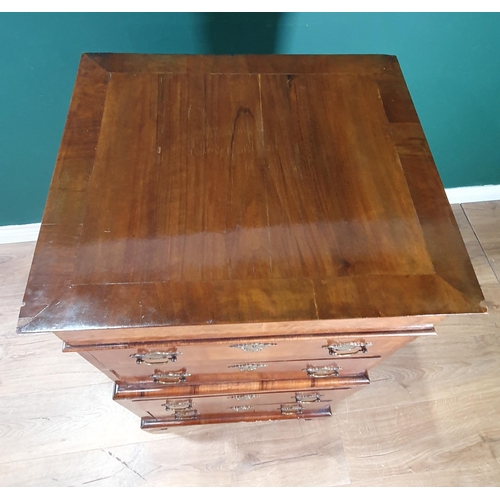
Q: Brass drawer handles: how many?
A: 8